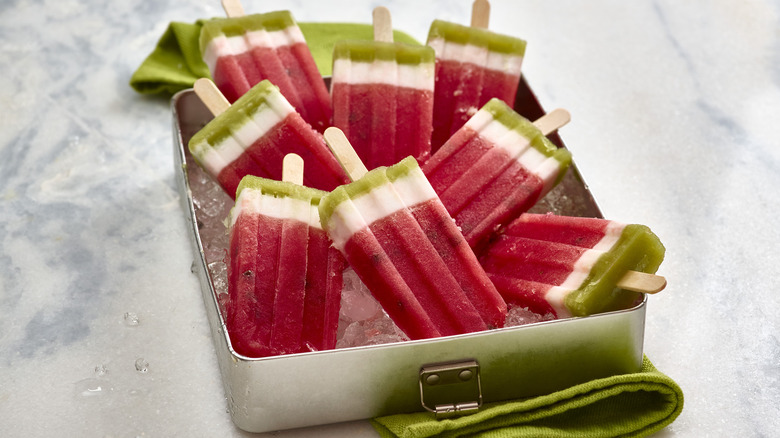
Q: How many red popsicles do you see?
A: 8